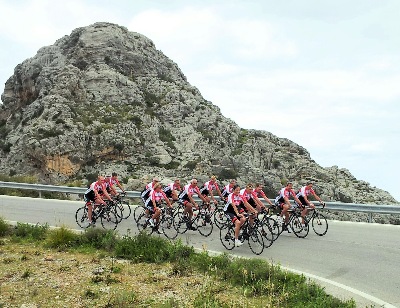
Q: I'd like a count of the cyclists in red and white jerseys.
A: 14